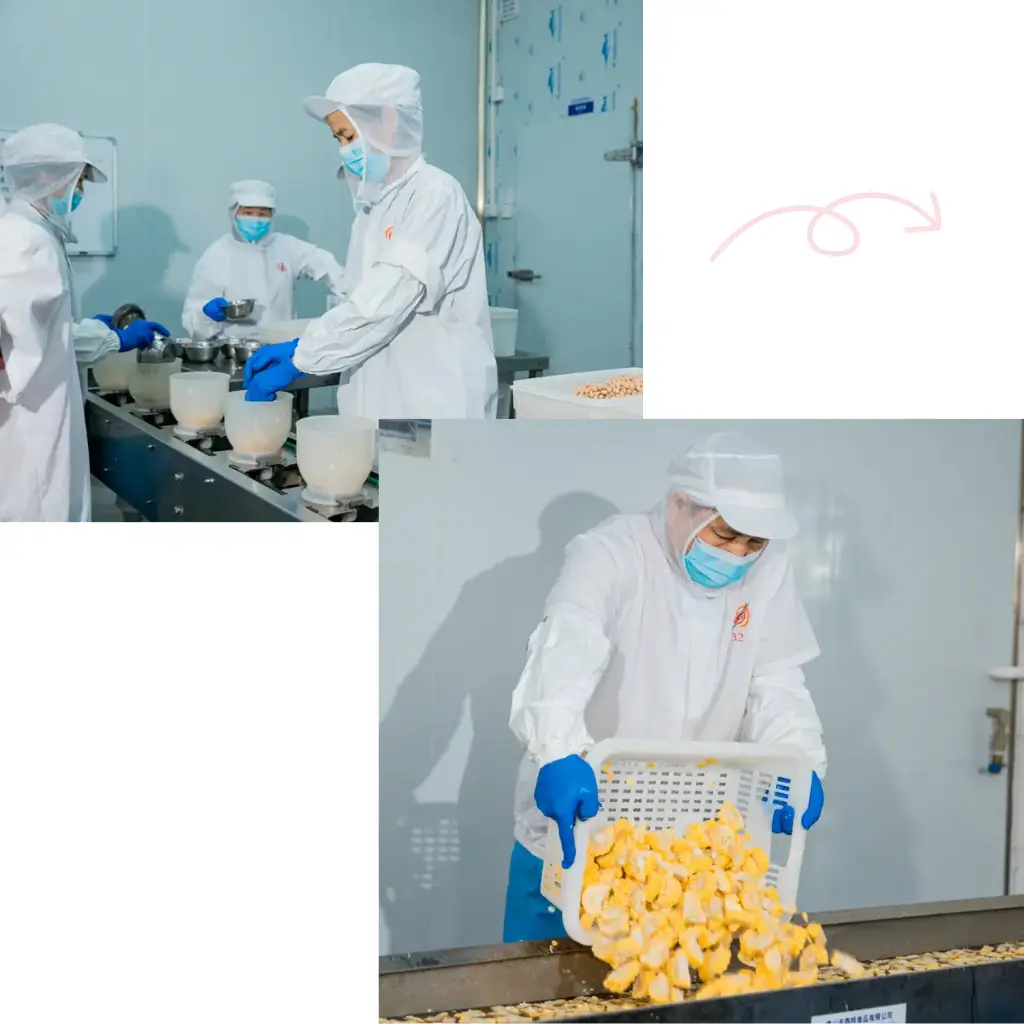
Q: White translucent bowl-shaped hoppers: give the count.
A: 5